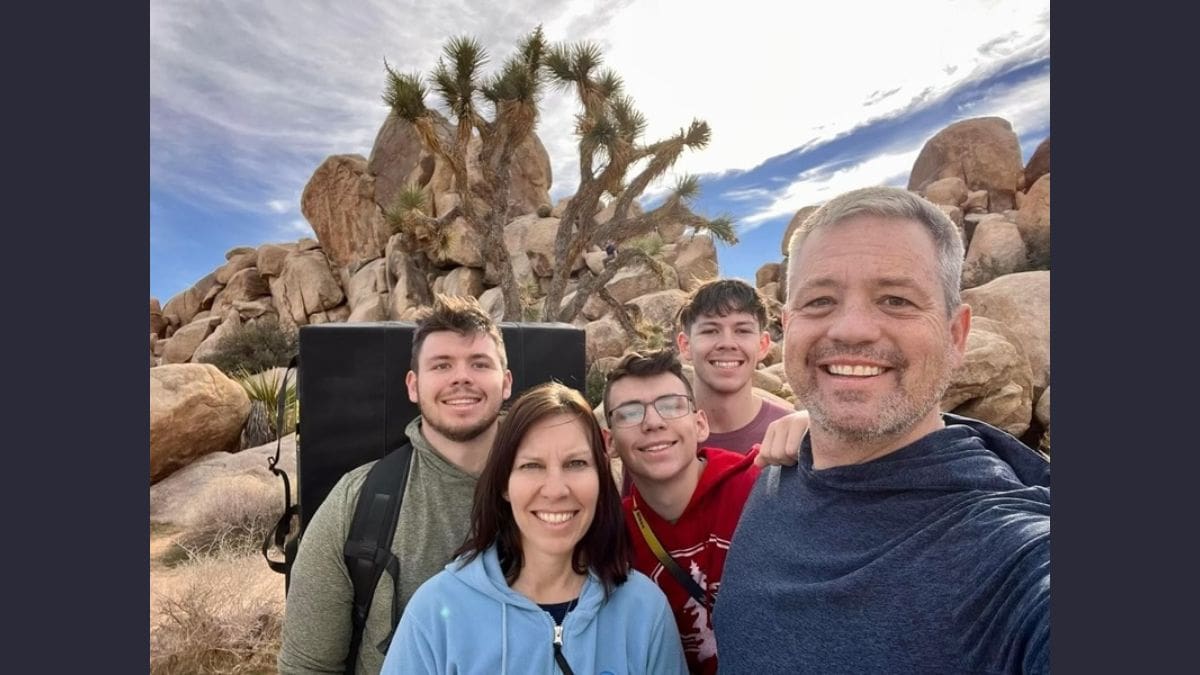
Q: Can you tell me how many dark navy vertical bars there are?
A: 2